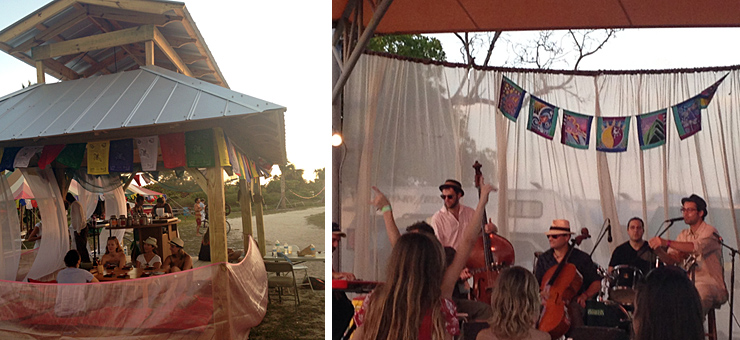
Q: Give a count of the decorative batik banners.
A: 7